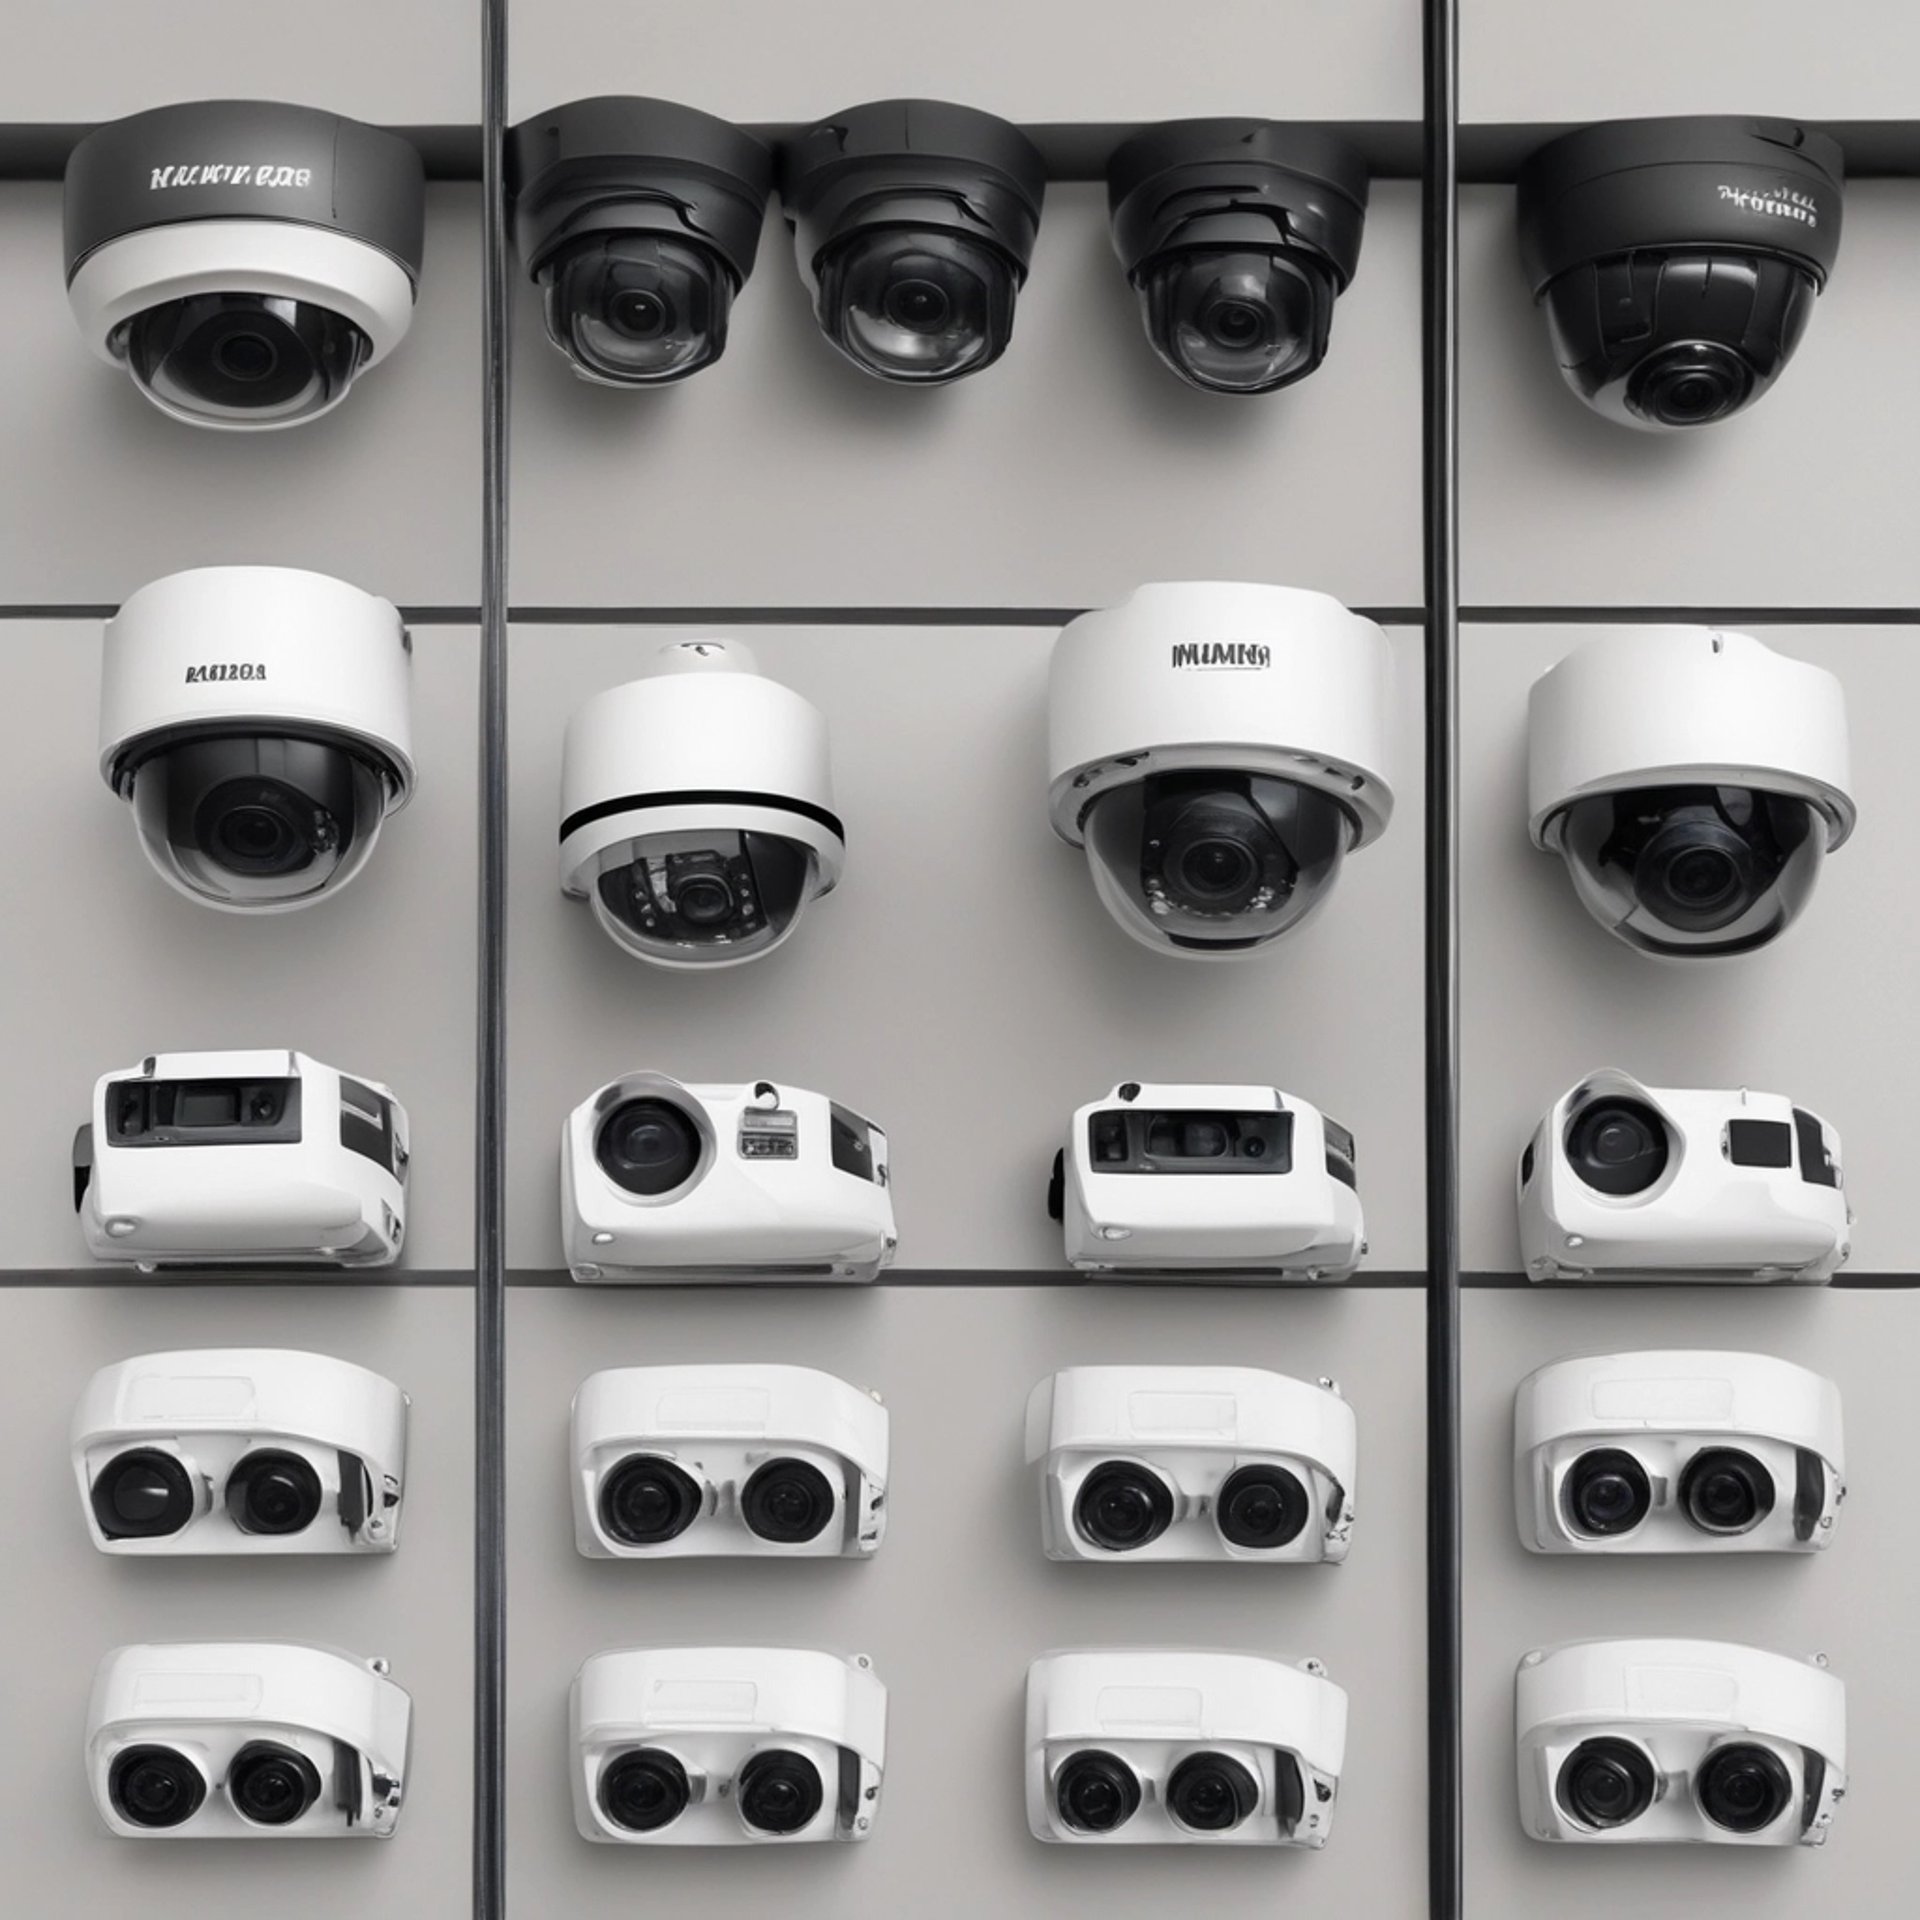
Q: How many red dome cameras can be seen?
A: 0